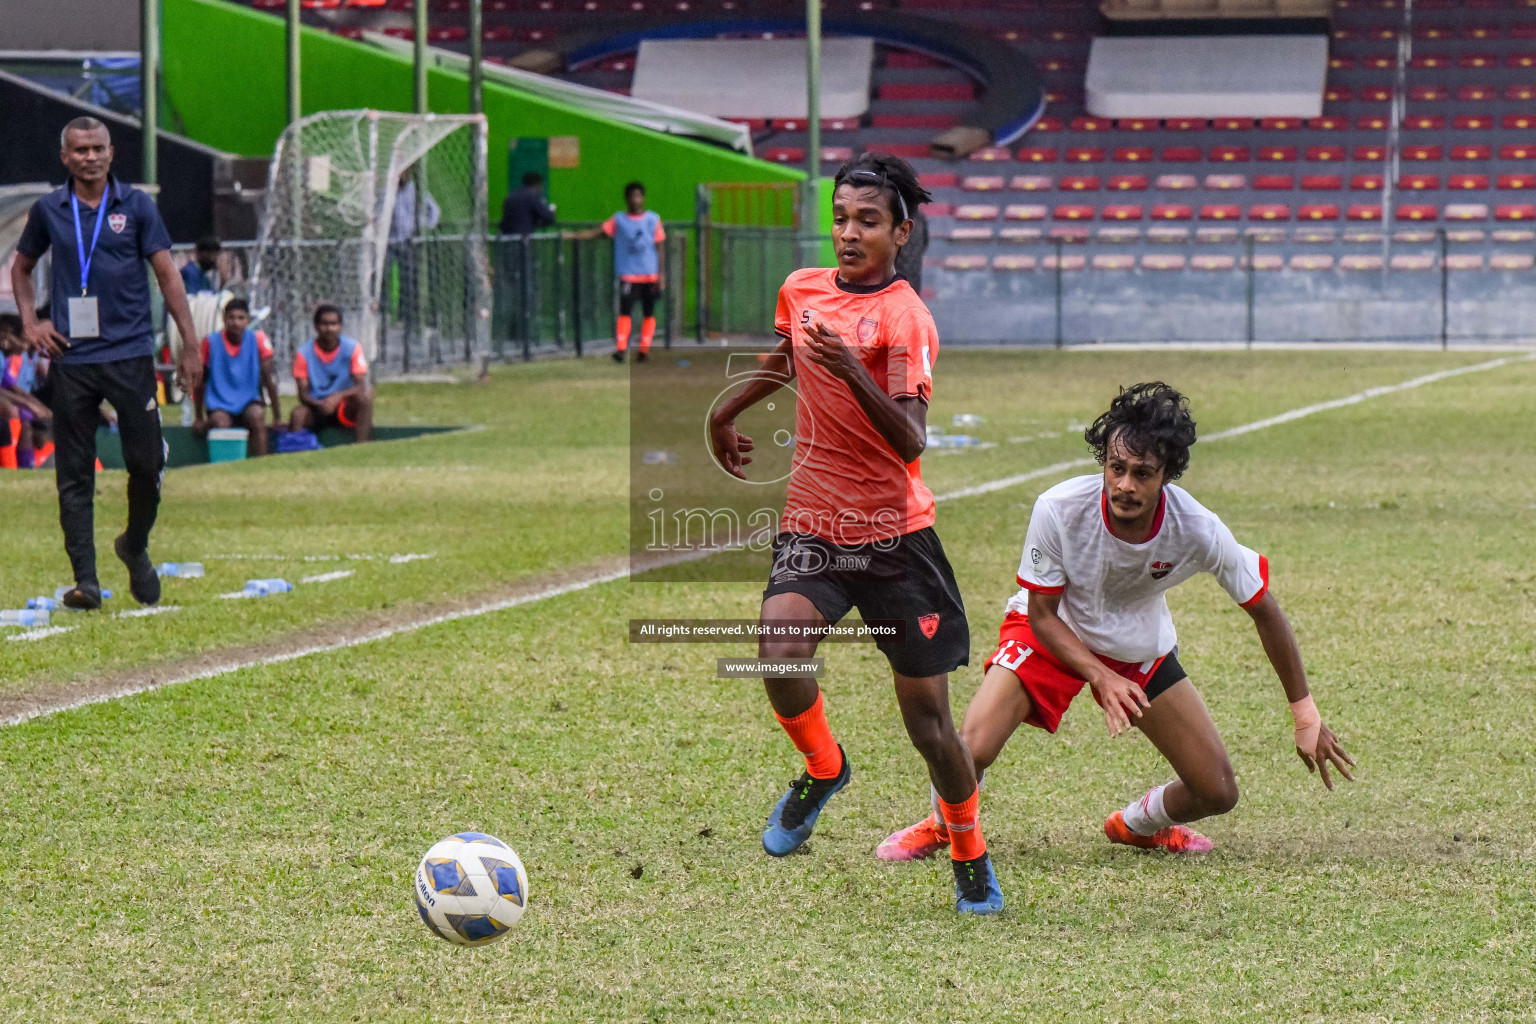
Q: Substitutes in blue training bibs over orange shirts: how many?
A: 3